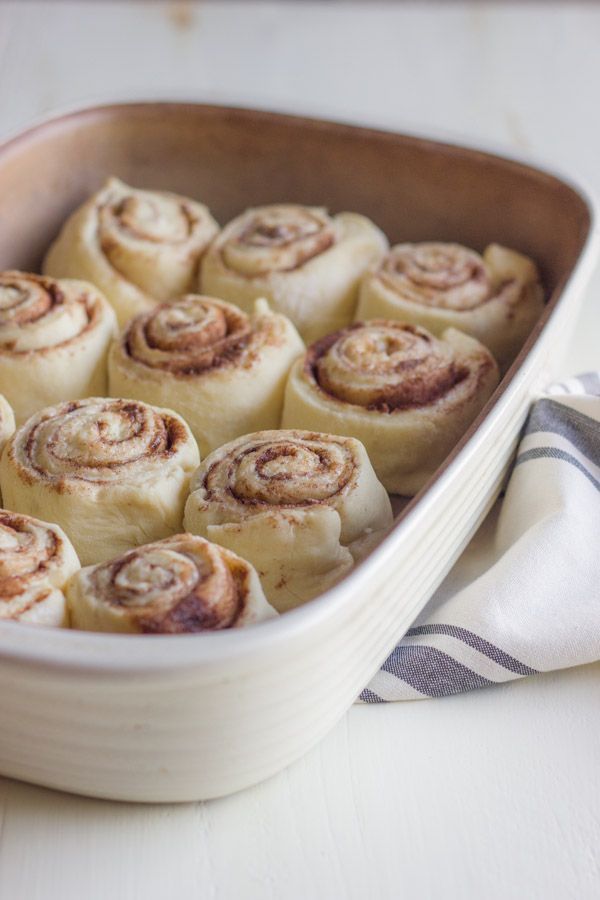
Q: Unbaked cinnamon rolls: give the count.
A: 11